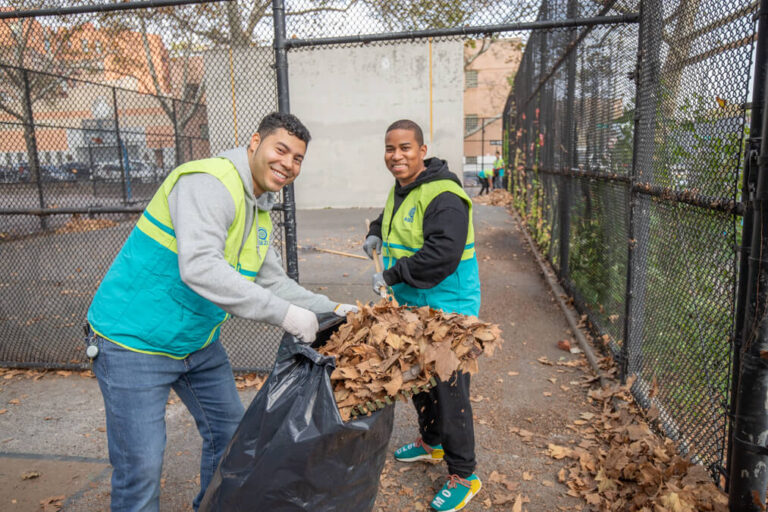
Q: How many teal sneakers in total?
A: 2